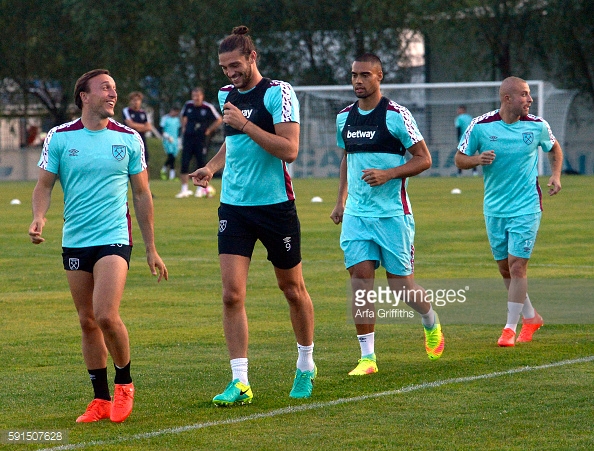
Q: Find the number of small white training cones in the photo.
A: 3